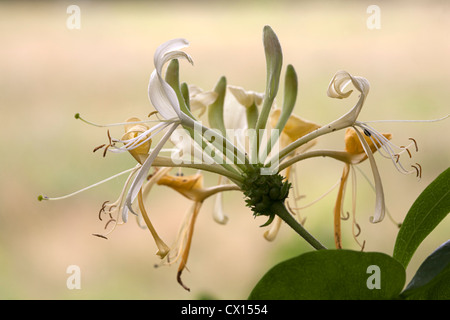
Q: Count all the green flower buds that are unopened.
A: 5